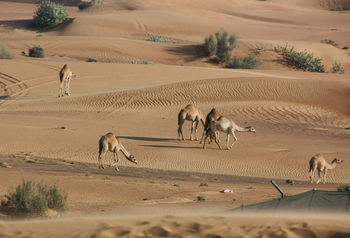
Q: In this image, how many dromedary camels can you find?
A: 6